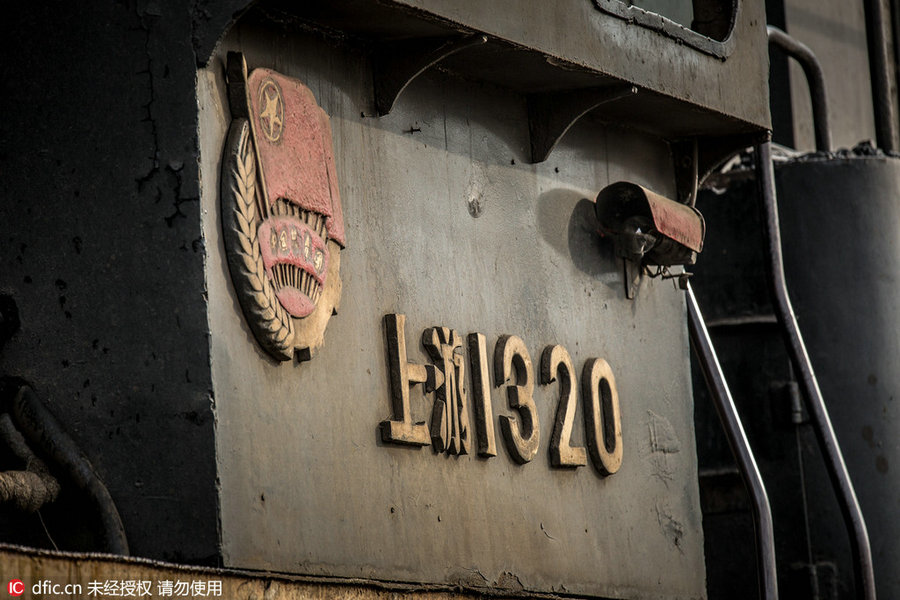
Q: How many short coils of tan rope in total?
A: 1